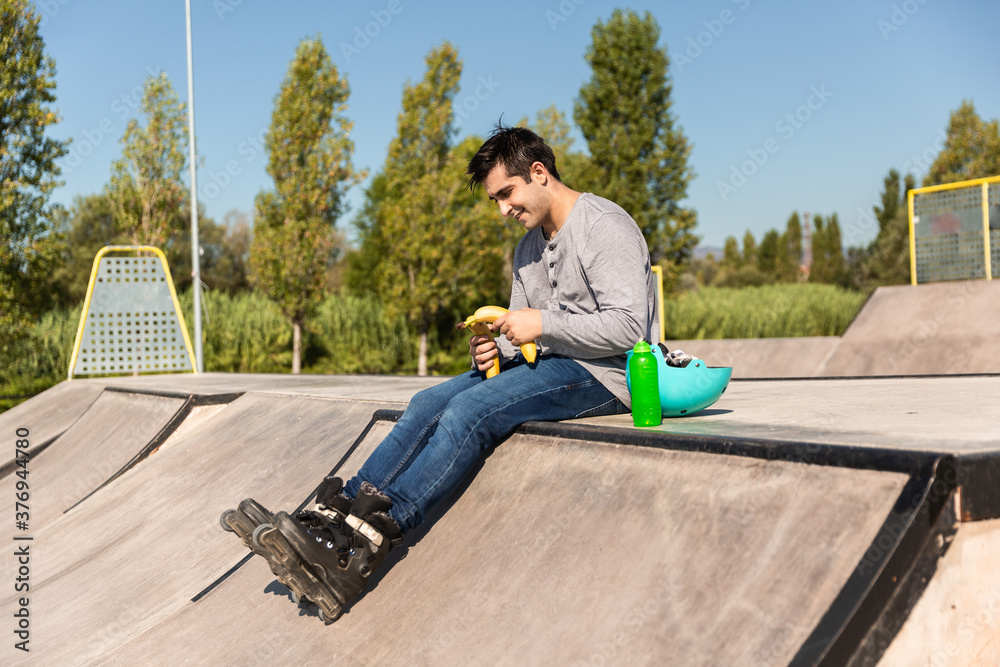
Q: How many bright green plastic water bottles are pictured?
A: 1